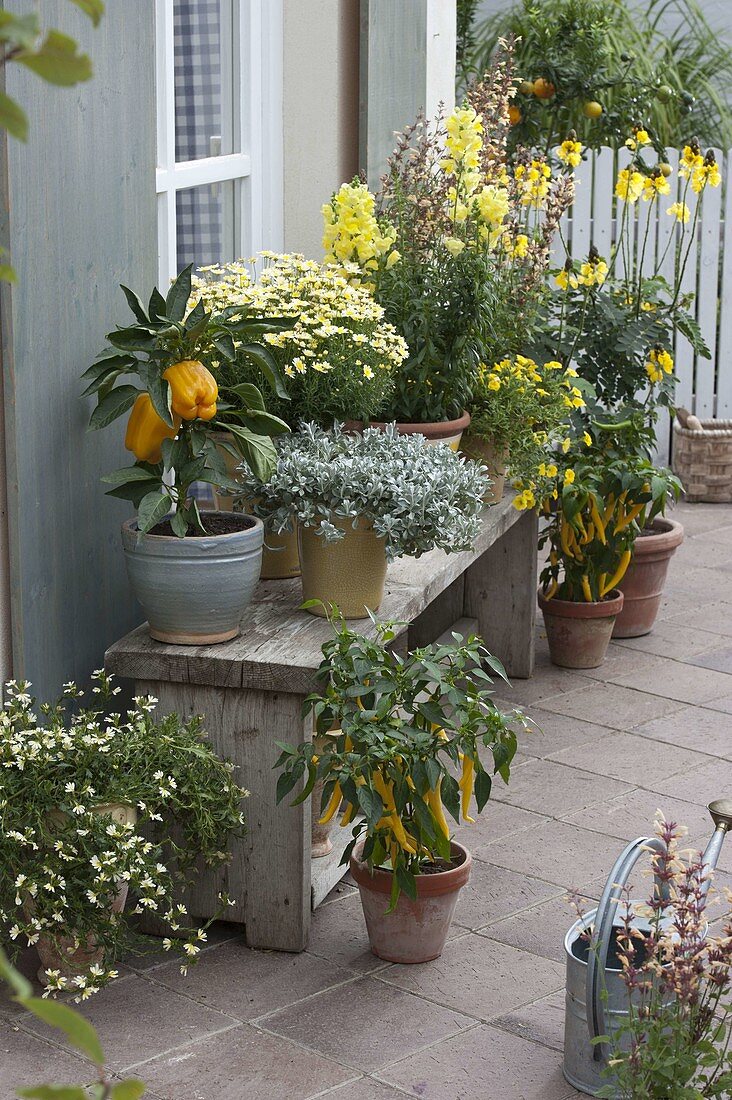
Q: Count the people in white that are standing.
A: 0